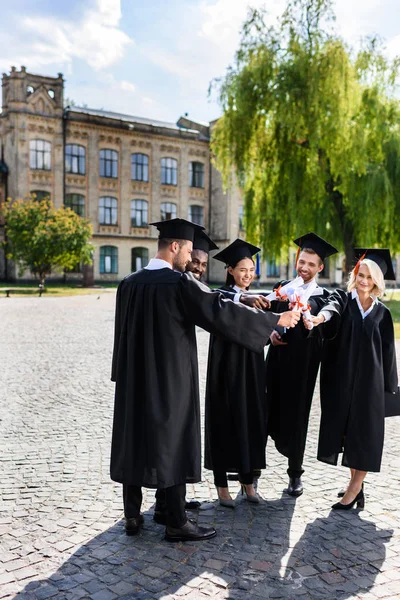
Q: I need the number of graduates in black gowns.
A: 5